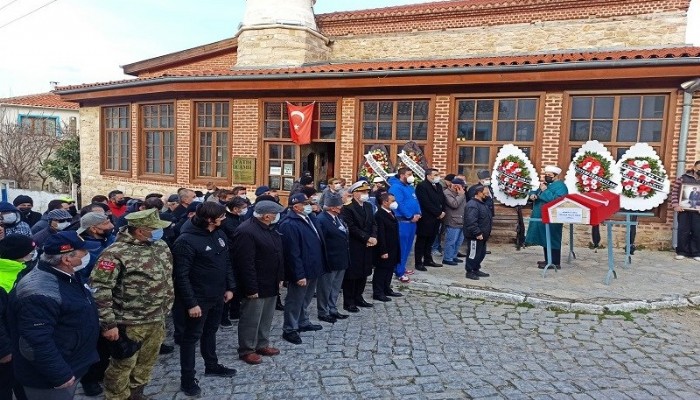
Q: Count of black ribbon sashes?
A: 5